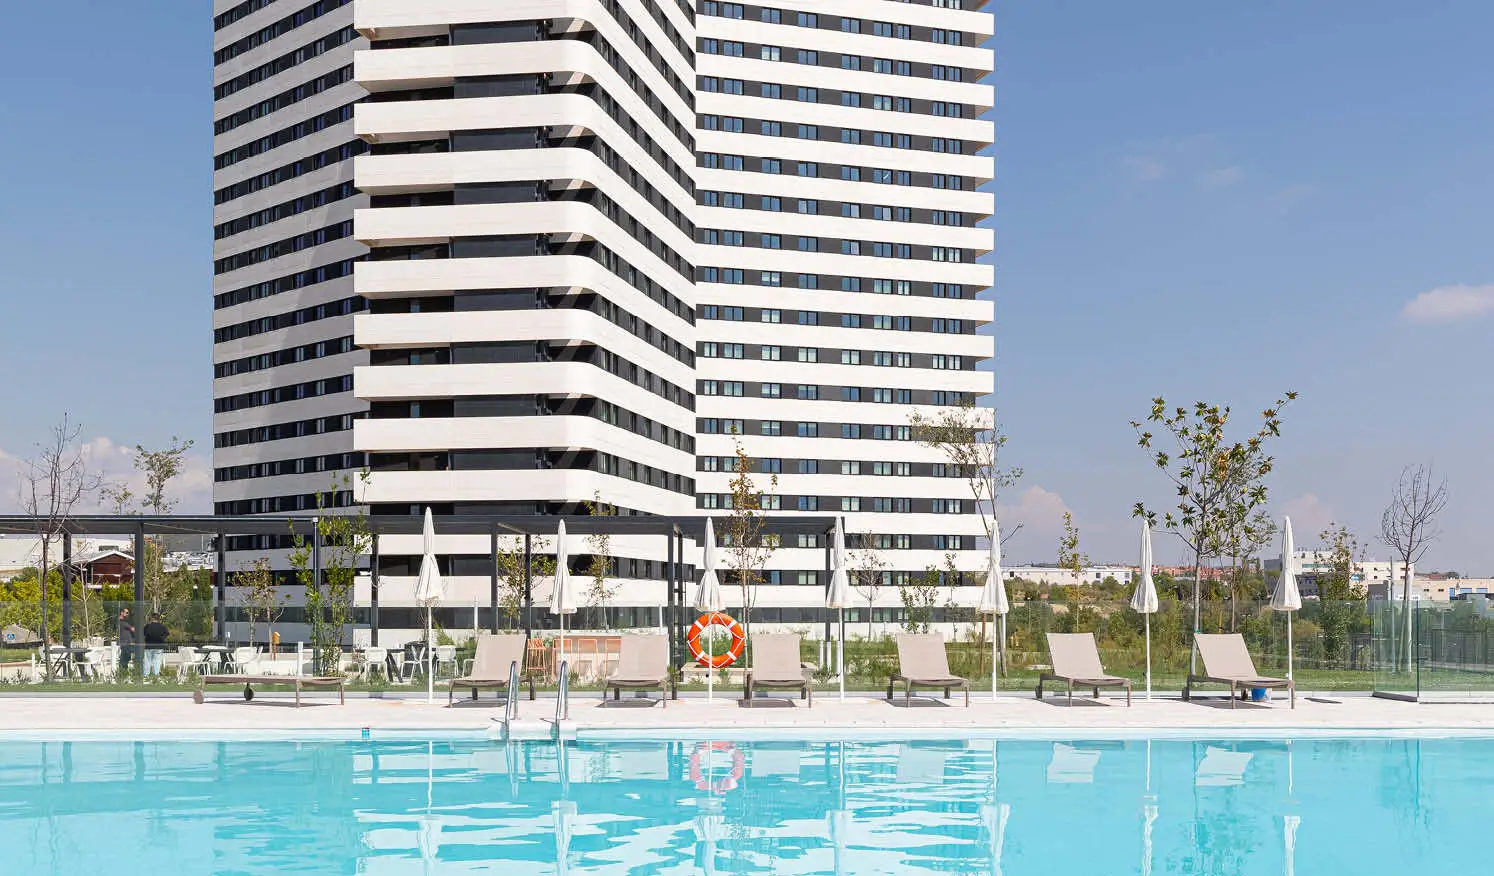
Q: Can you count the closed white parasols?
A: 7